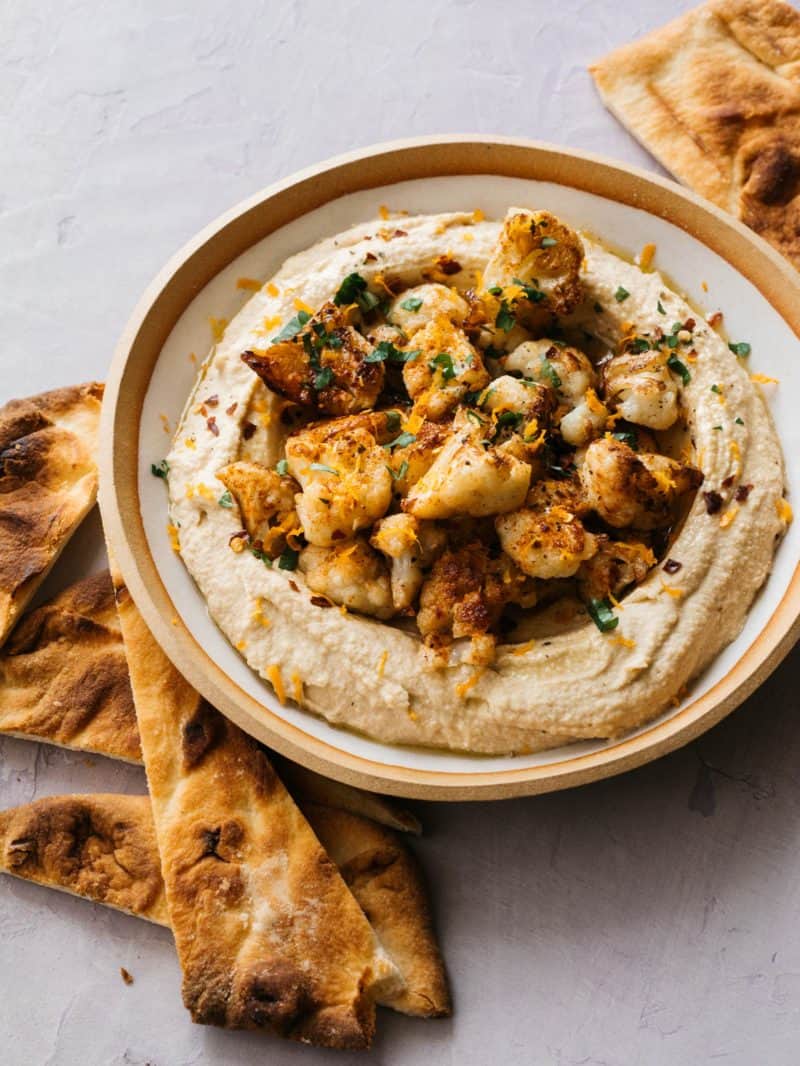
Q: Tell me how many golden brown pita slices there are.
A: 5